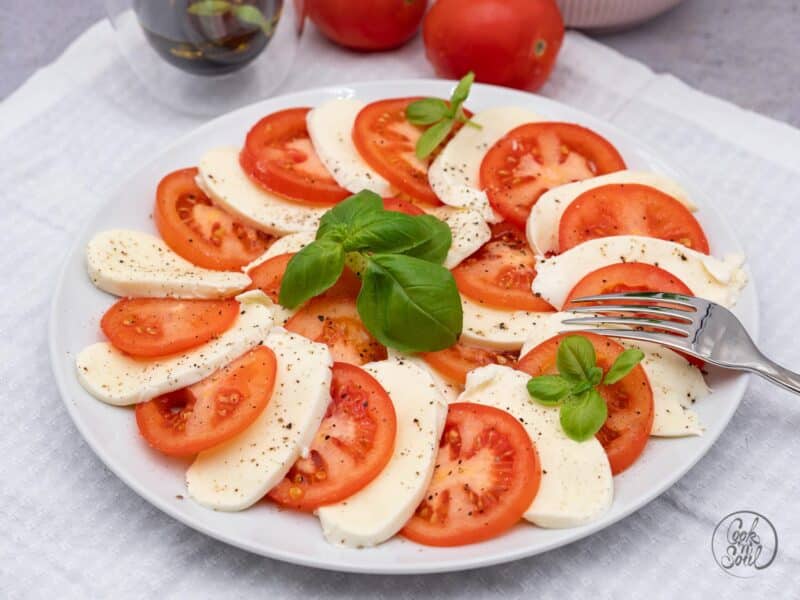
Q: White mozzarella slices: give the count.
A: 15